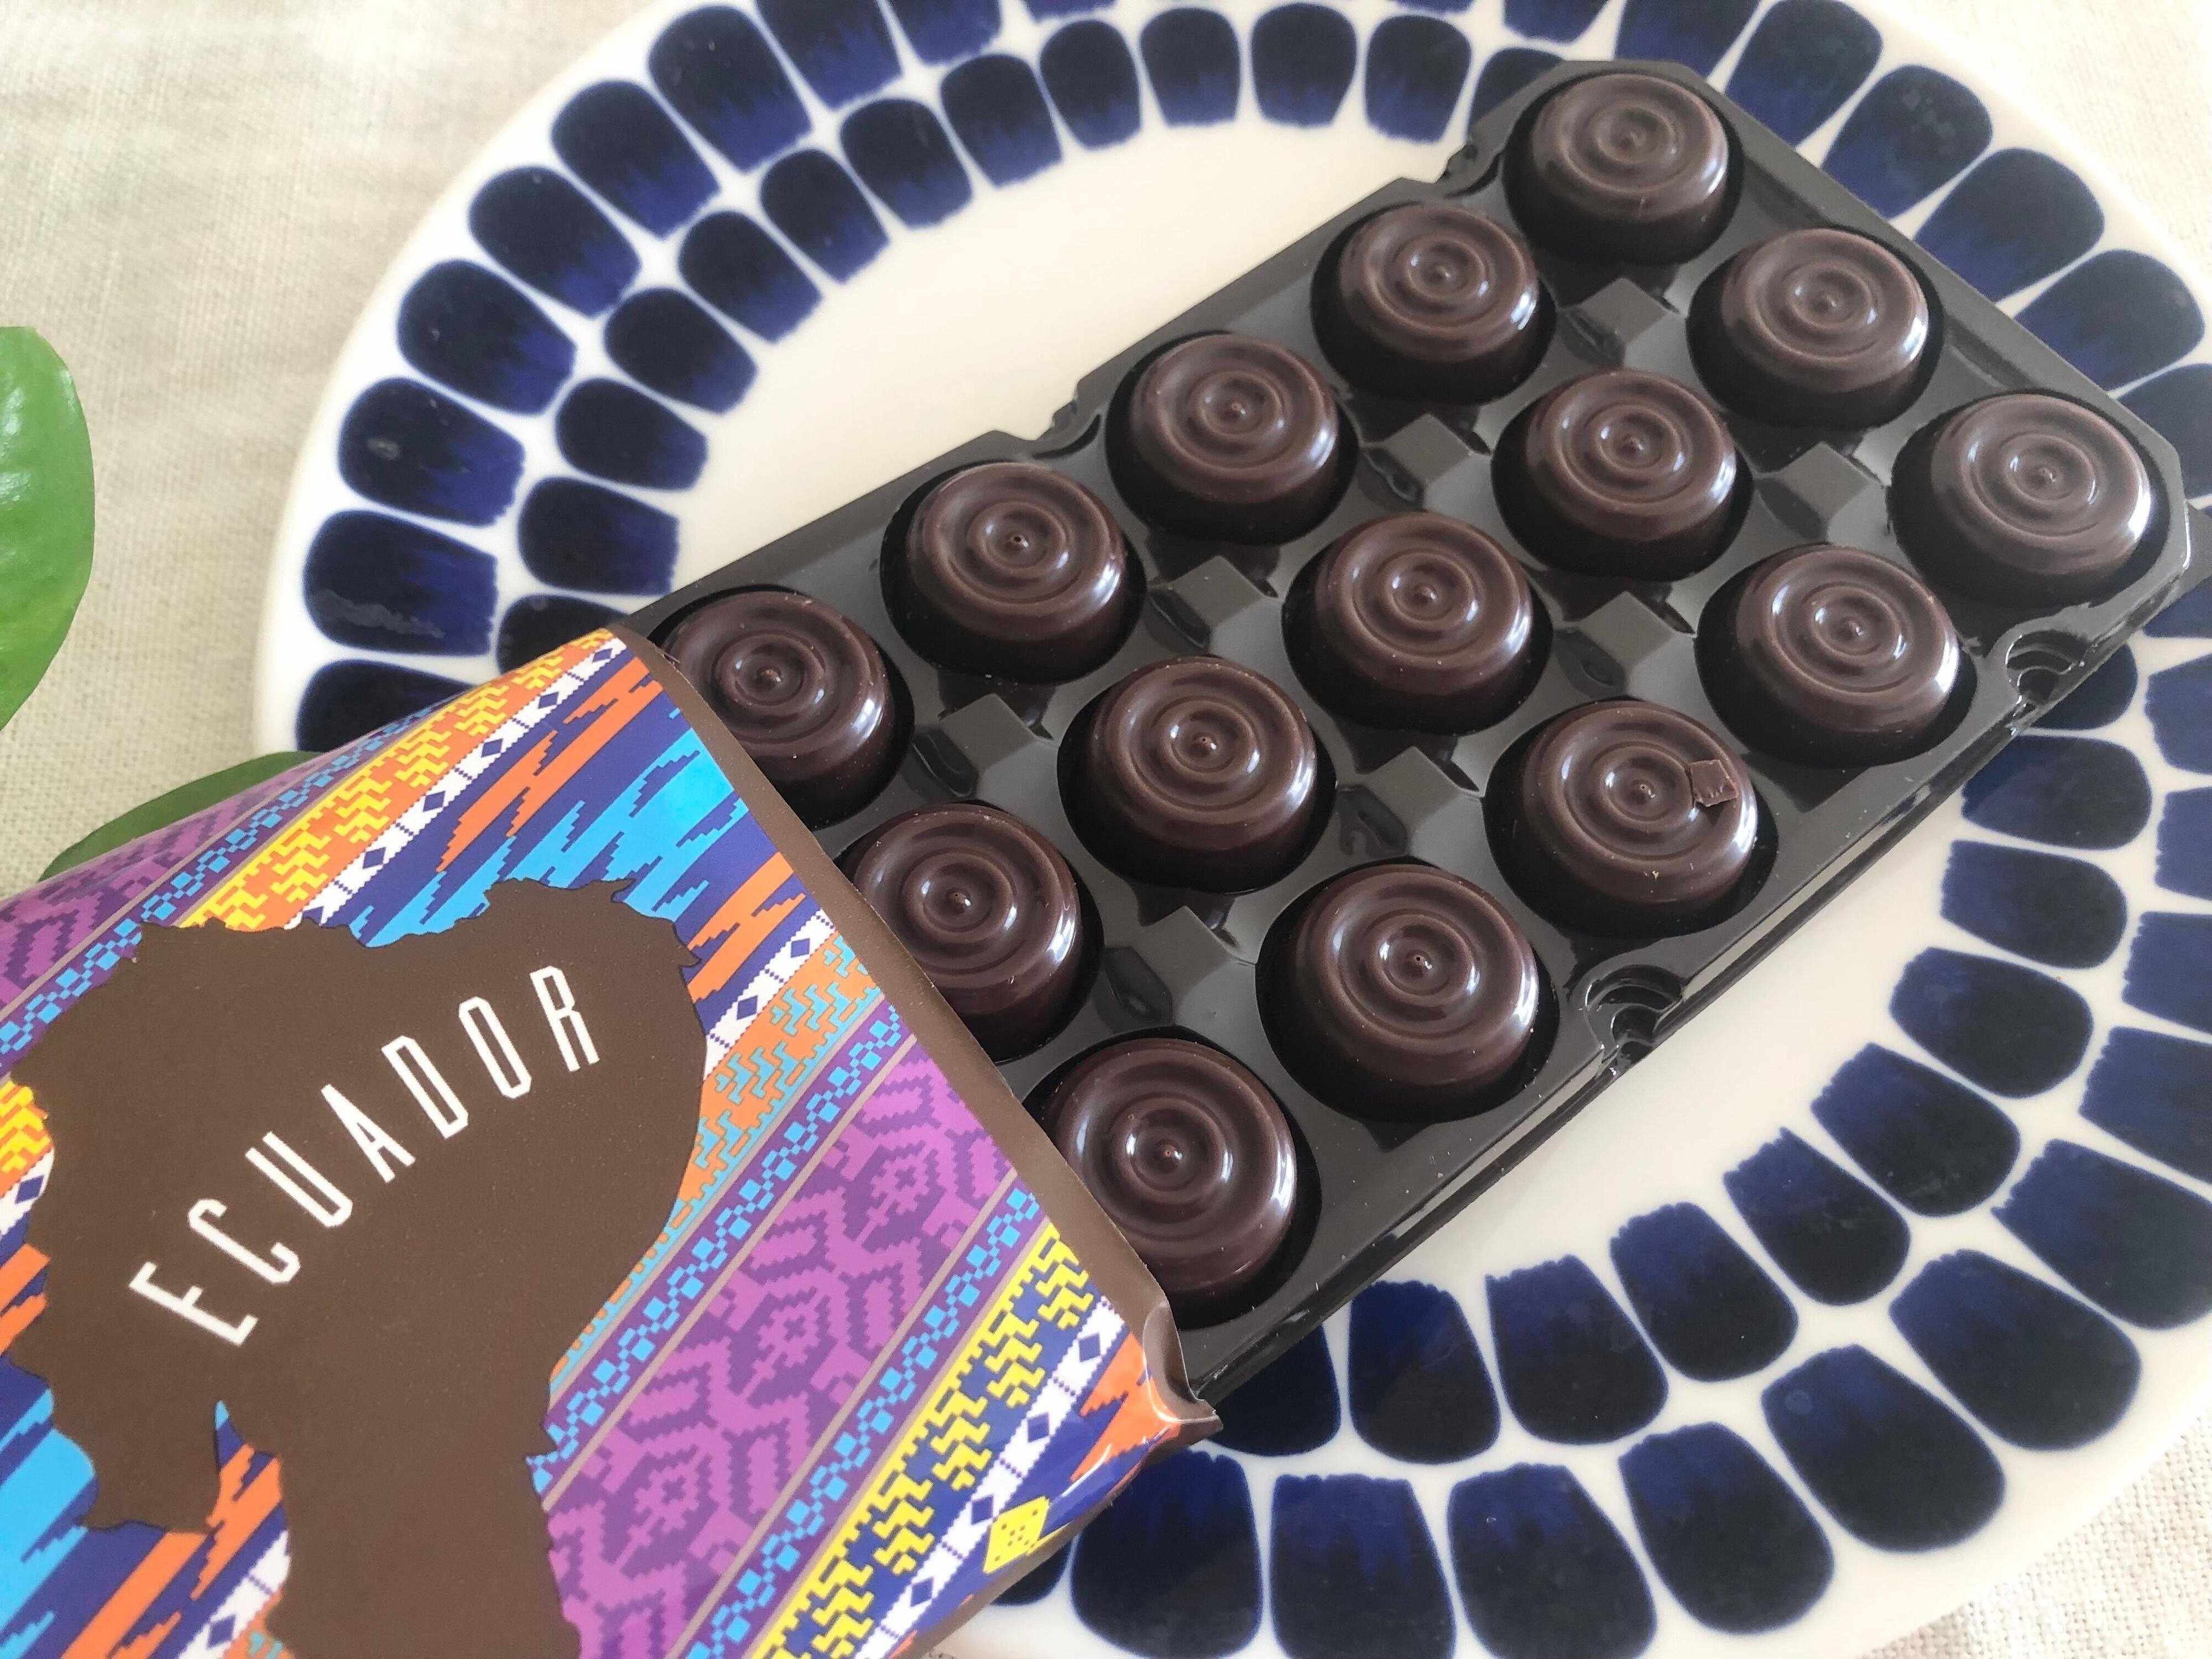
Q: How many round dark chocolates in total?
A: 15